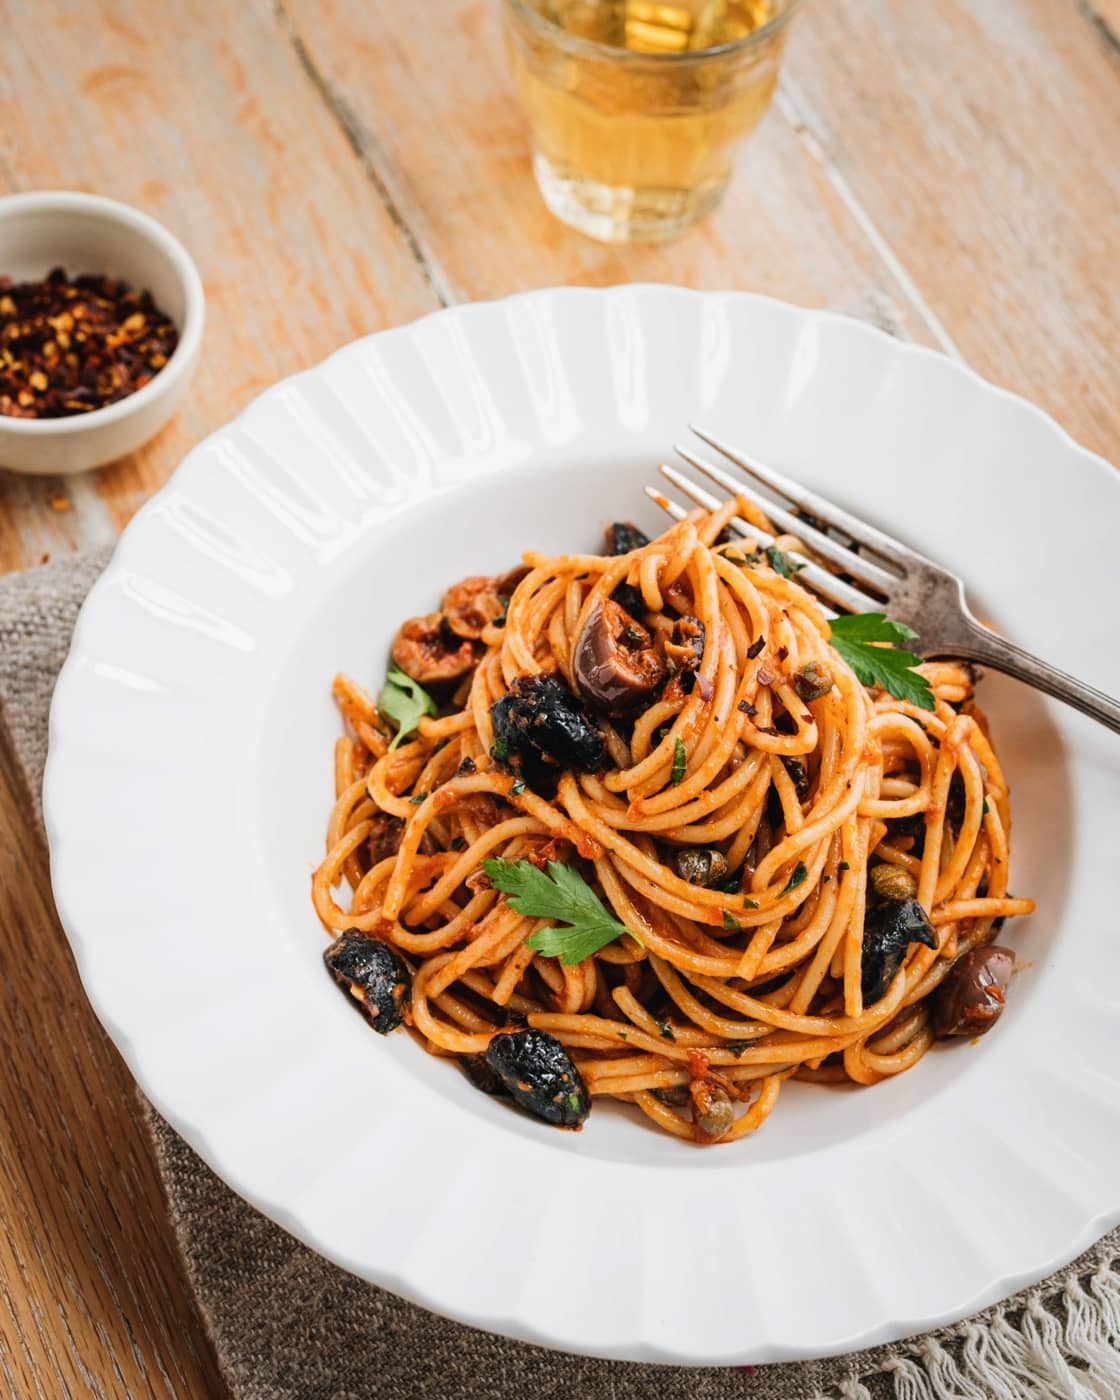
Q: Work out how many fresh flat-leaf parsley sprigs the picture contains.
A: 3